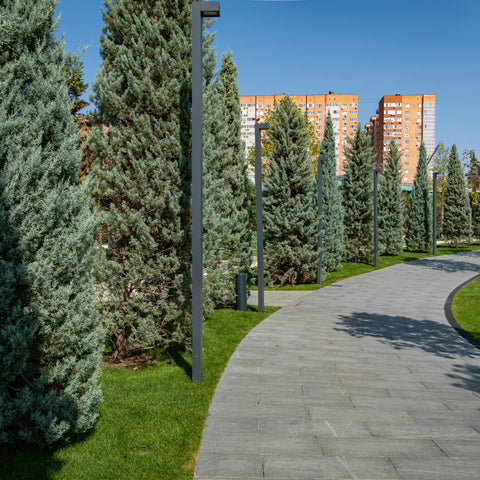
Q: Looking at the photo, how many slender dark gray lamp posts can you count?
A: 5